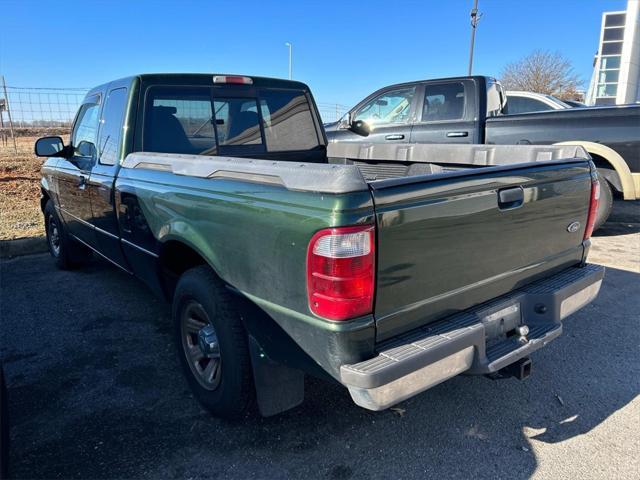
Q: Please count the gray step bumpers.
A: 1